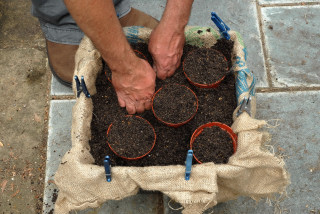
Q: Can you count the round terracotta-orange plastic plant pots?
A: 5